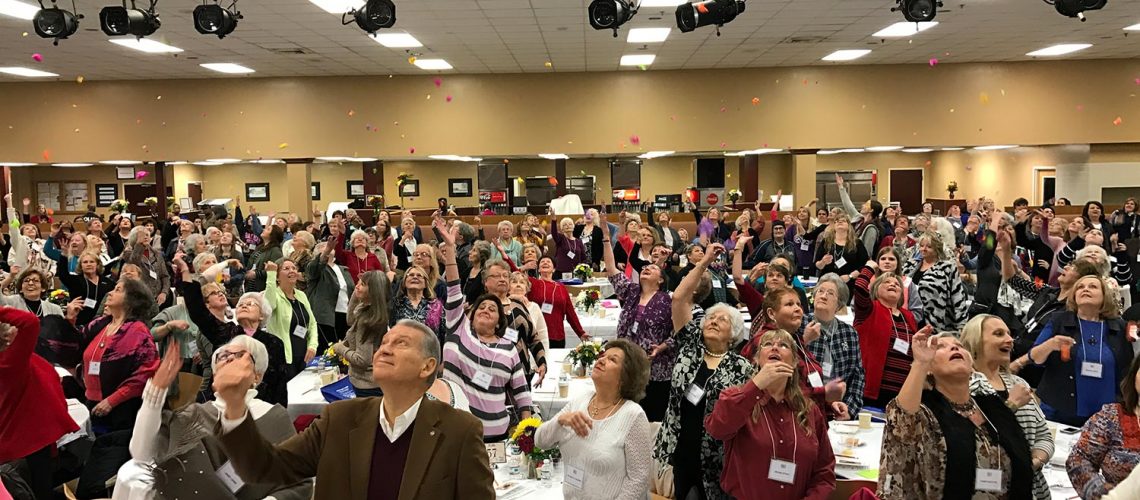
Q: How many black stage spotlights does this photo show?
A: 8